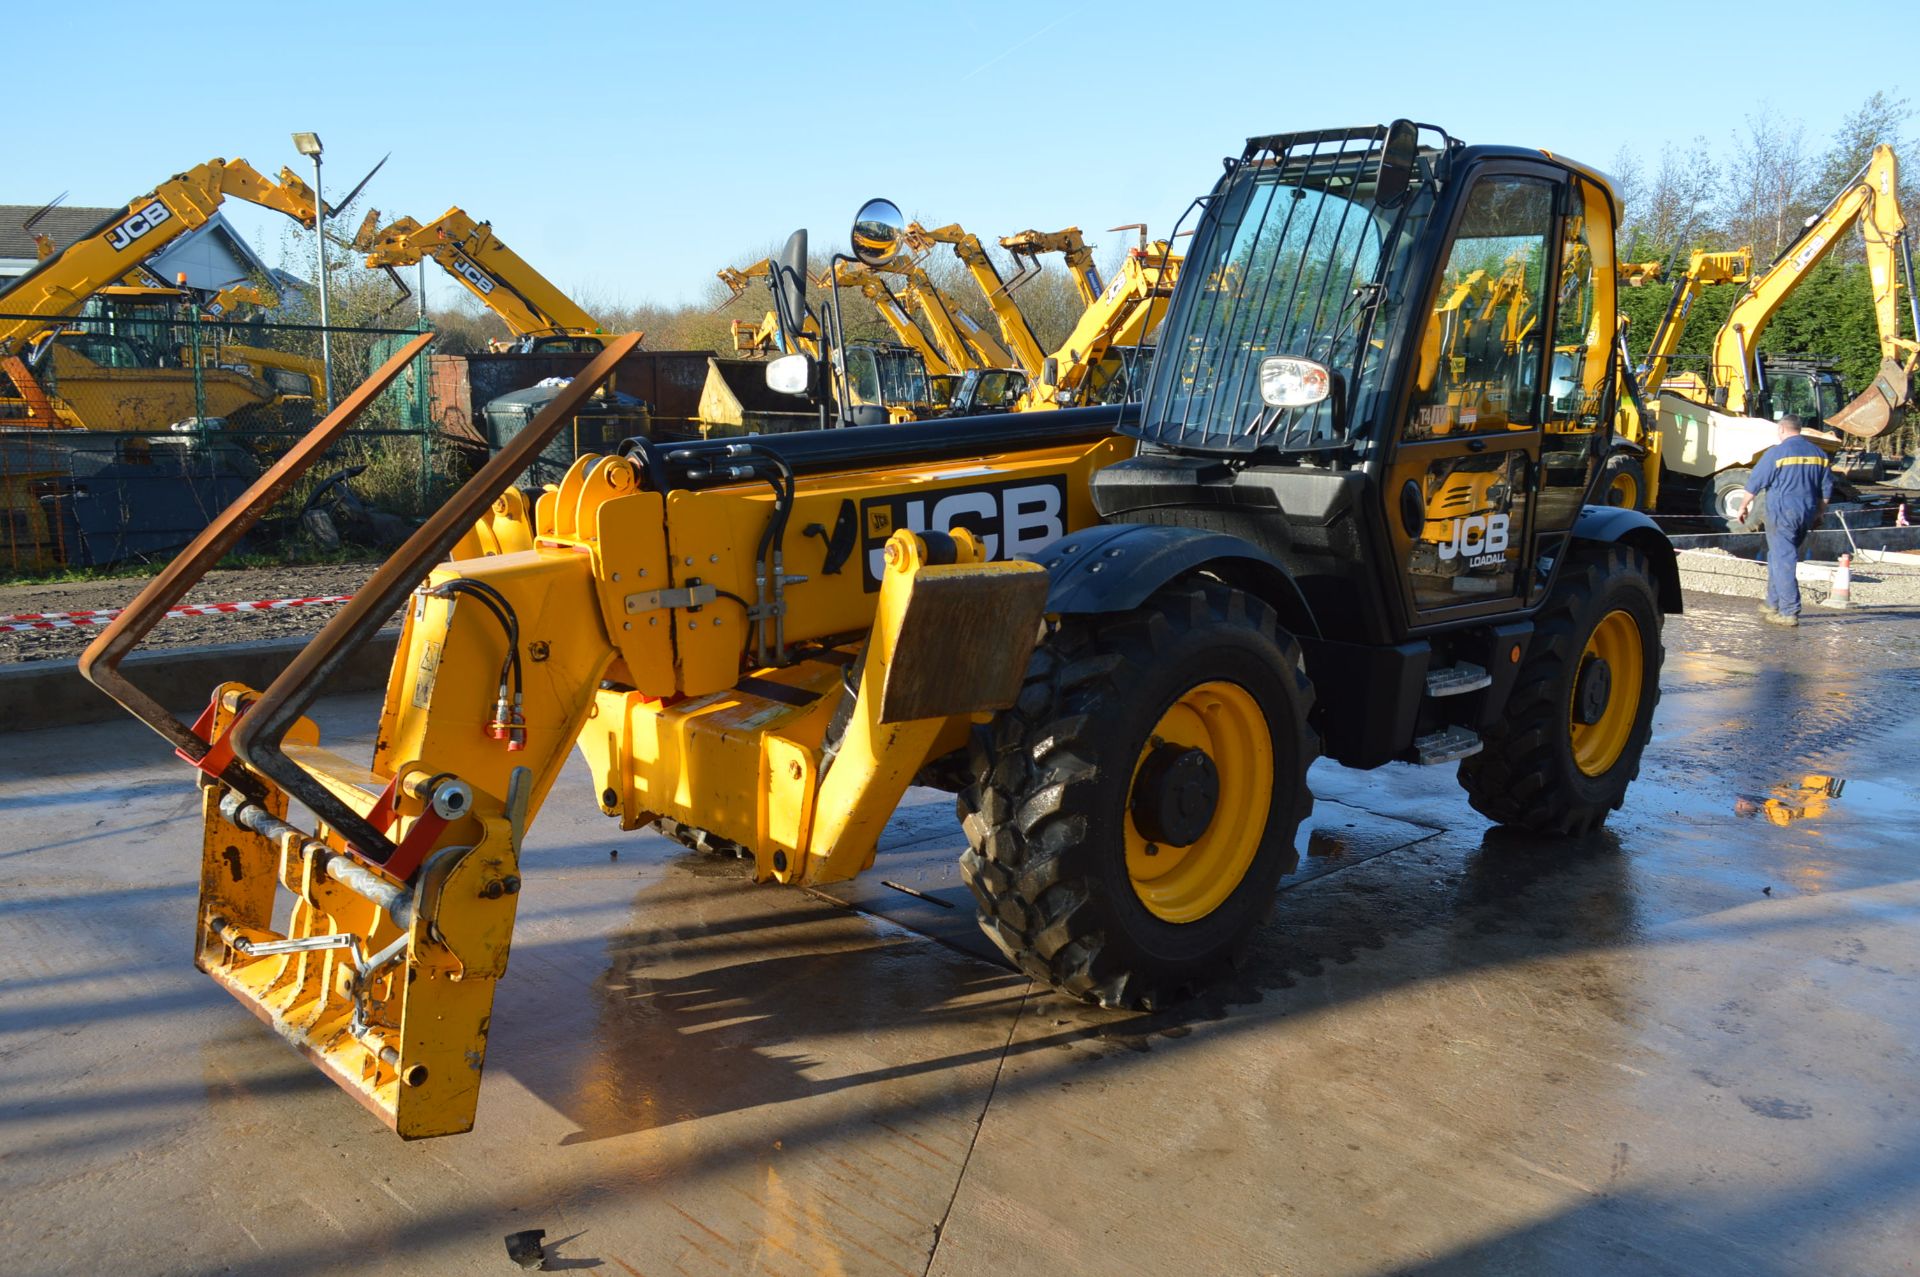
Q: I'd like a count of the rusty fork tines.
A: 2